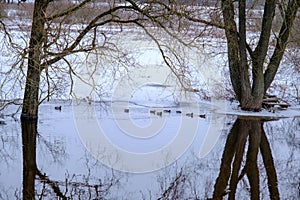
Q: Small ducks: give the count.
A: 8